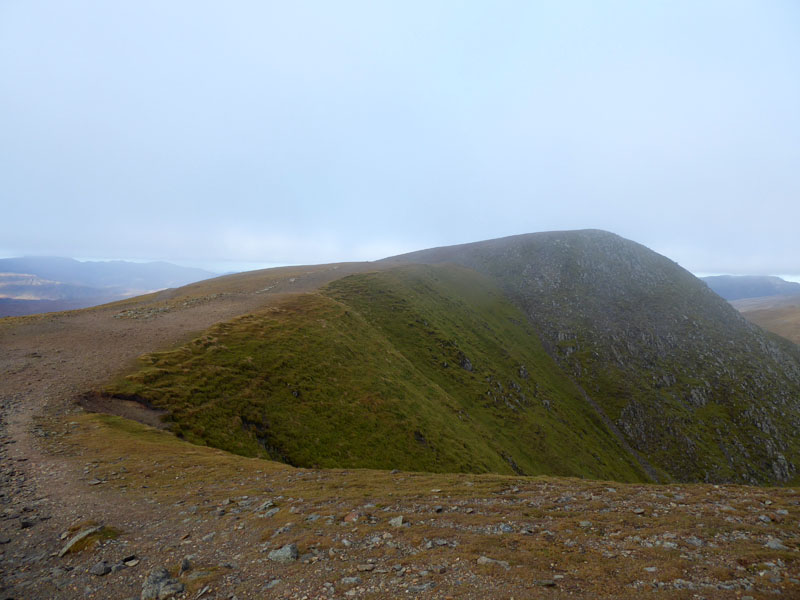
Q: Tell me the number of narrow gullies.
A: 1